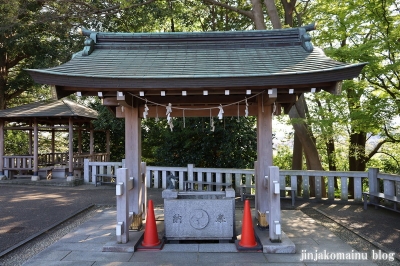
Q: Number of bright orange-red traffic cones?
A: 2